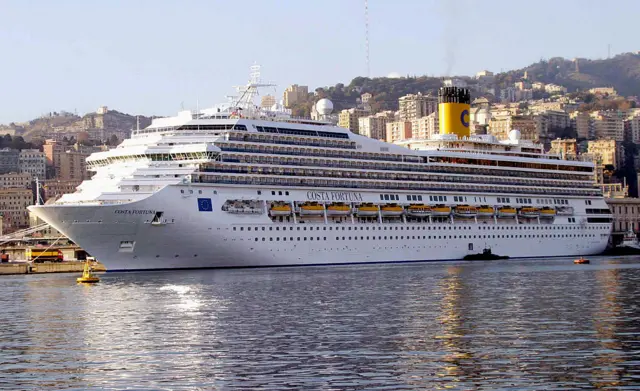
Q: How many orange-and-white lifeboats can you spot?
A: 12